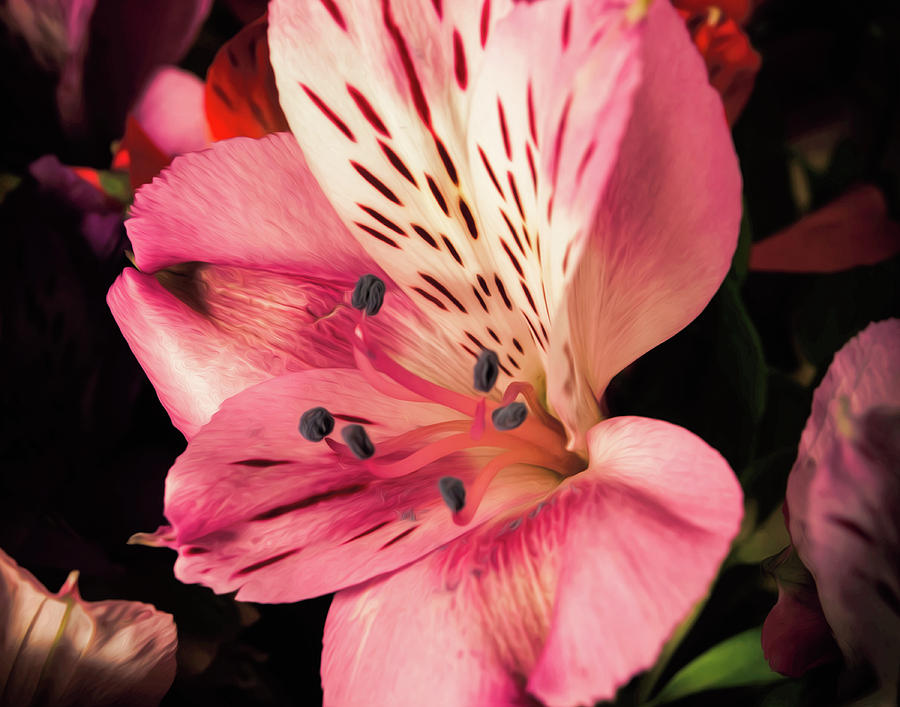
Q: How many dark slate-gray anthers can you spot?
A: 6